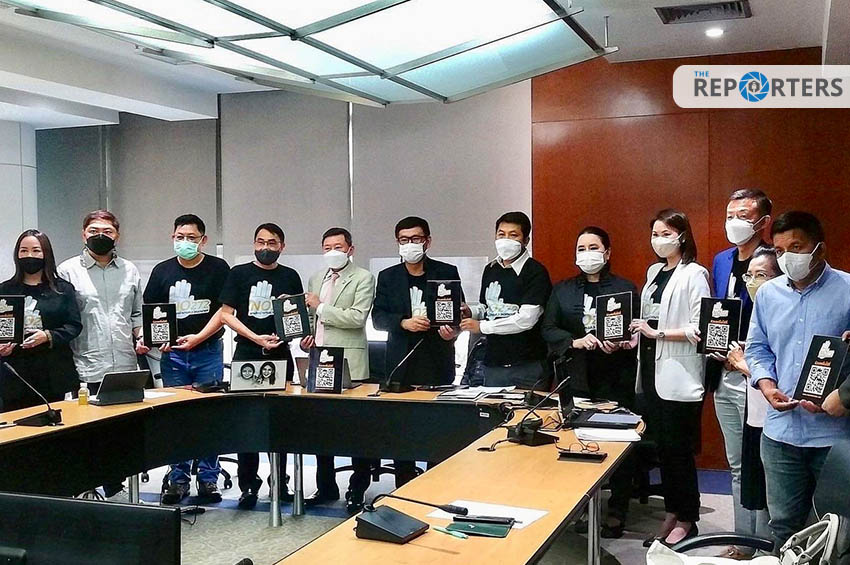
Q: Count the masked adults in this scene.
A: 12